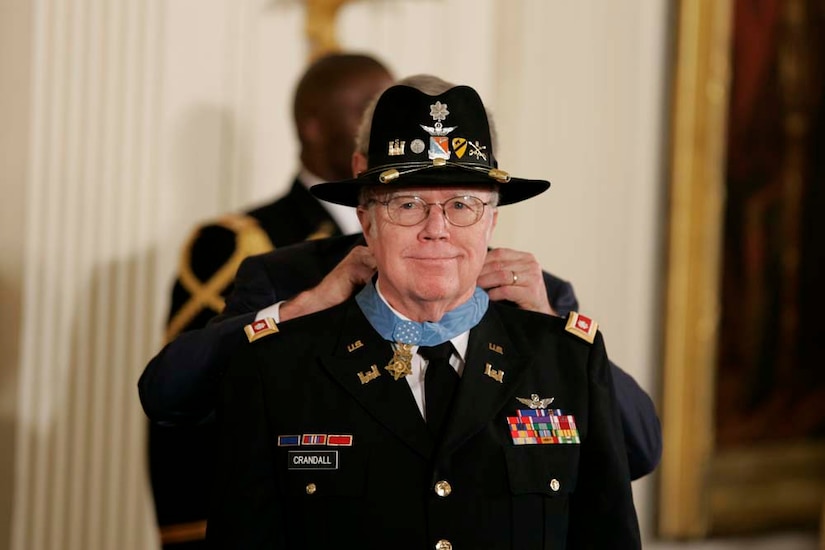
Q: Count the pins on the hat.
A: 7